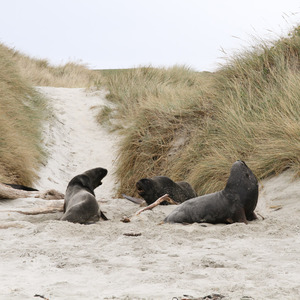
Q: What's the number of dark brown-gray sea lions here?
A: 3